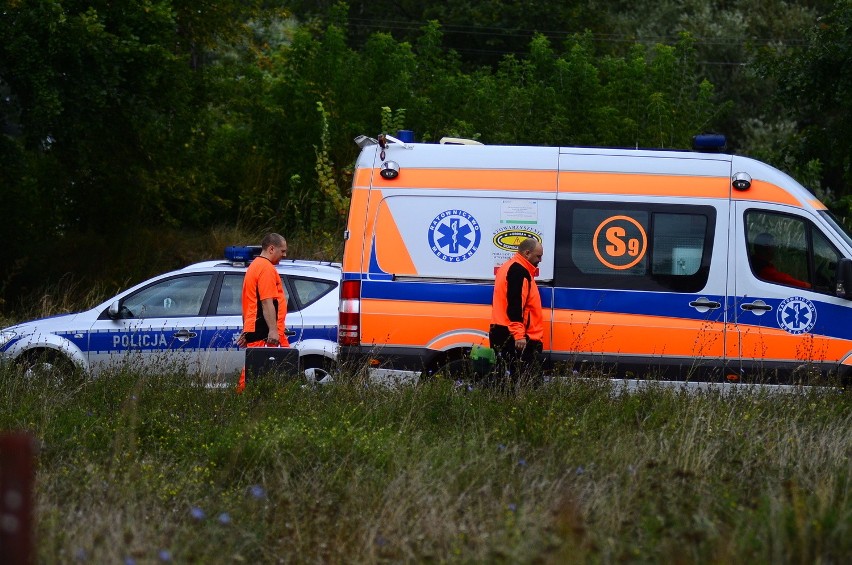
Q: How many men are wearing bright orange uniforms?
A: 2